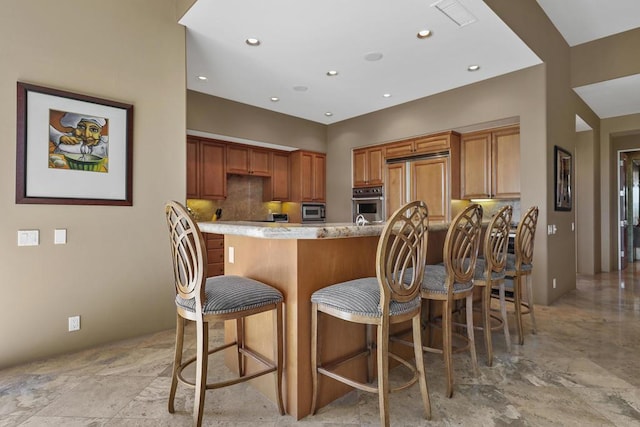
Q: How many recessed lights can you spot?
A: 8